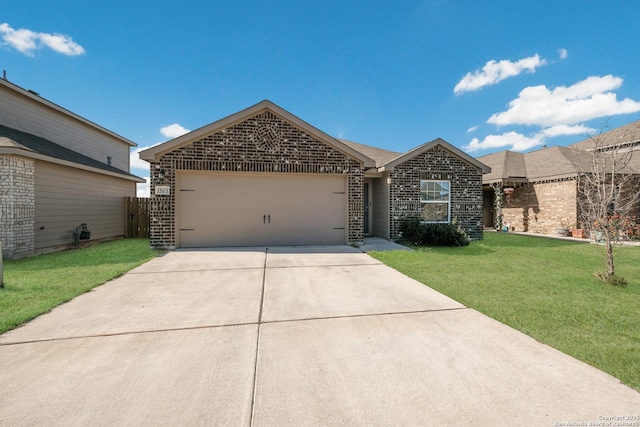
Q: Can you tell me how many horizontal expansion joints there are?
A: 2